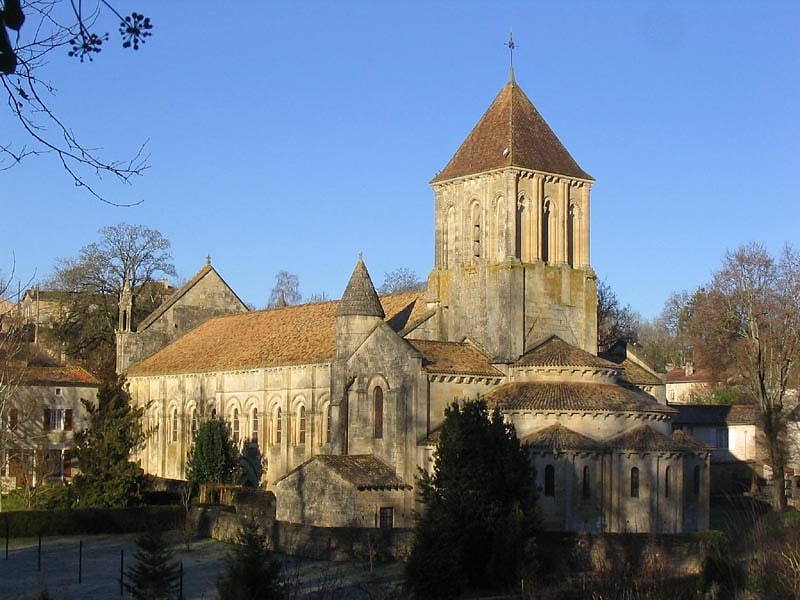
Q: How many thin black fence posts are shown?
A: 5